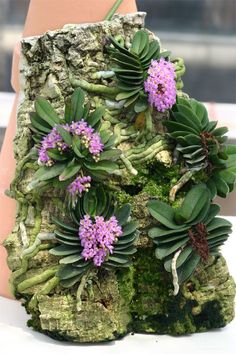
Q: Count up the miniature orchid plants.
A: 5